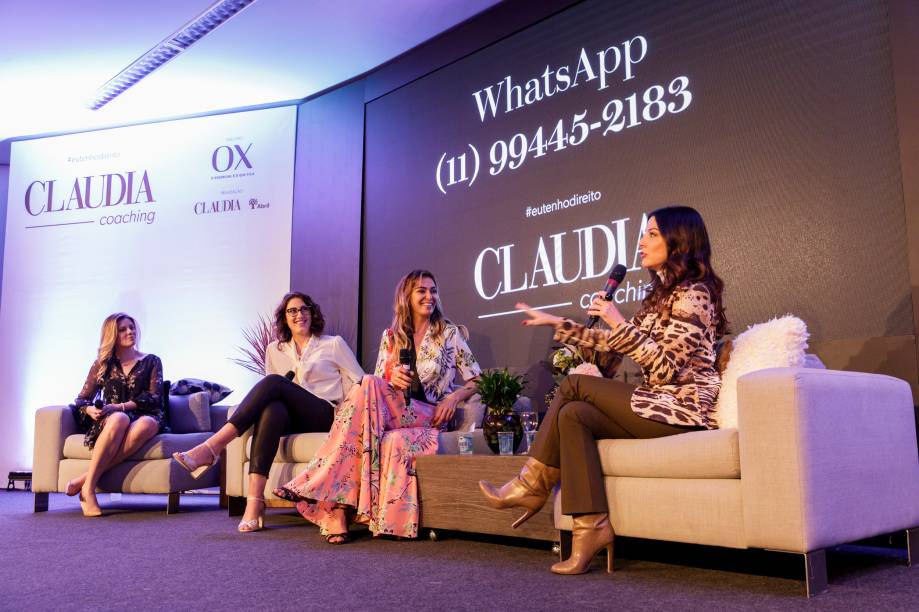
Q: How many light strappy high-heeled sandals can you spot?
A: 2